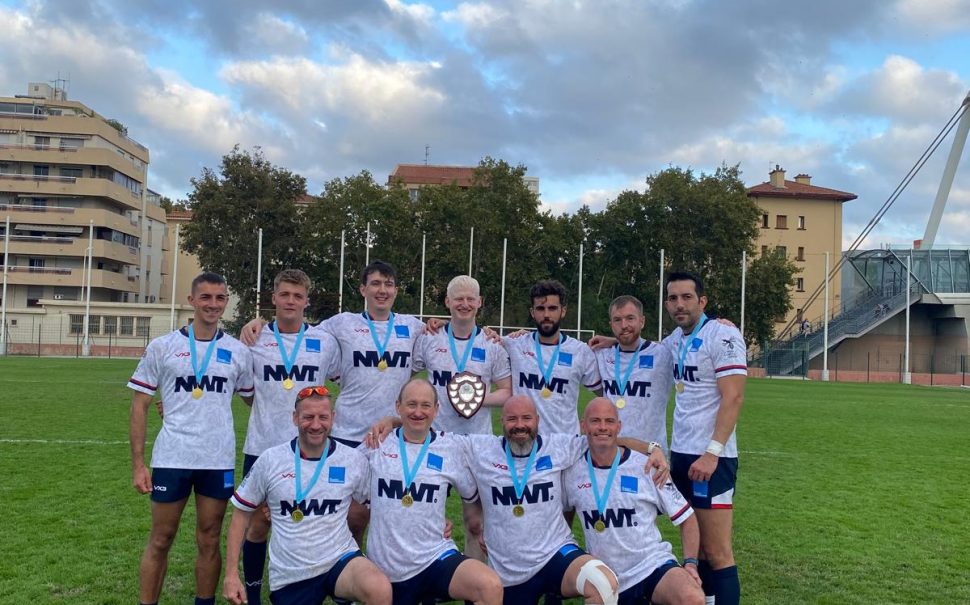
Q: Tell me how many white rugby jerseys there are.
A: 11